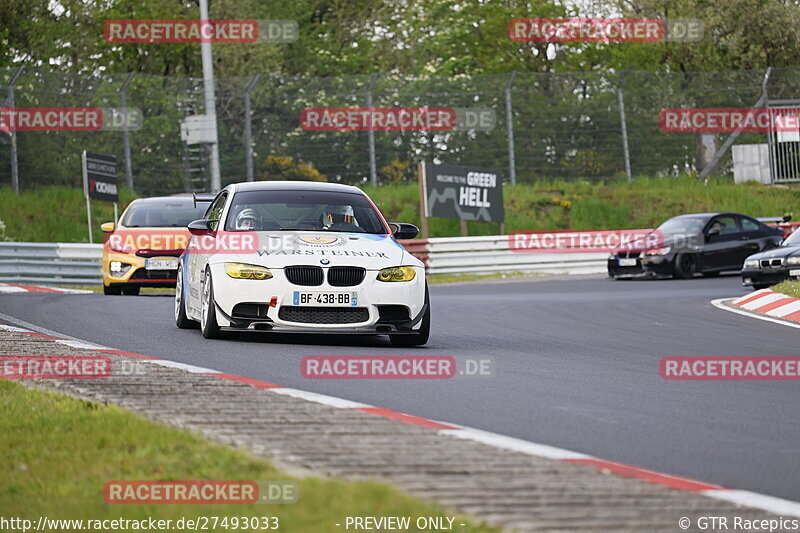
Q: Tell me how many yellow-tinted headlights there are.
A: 2